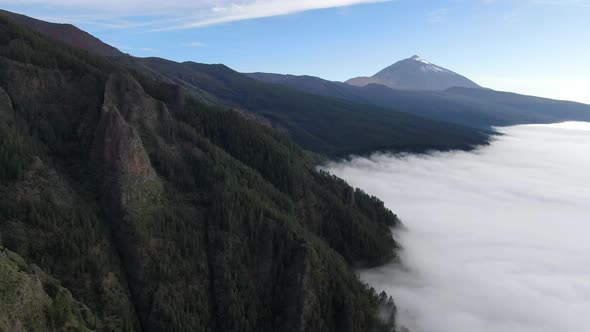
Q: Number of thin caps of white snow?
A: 1